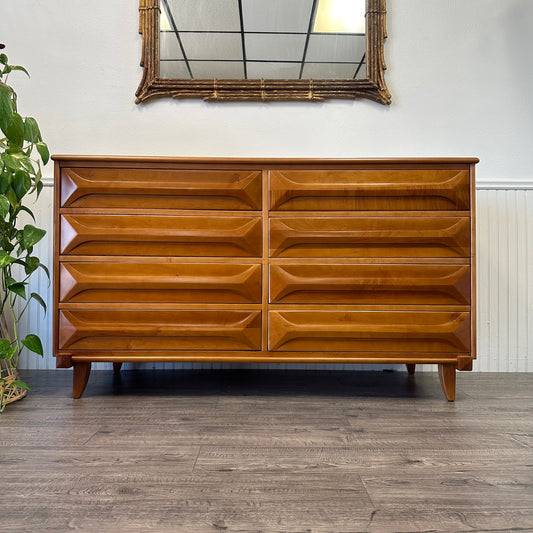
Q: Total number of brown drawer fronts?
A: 8